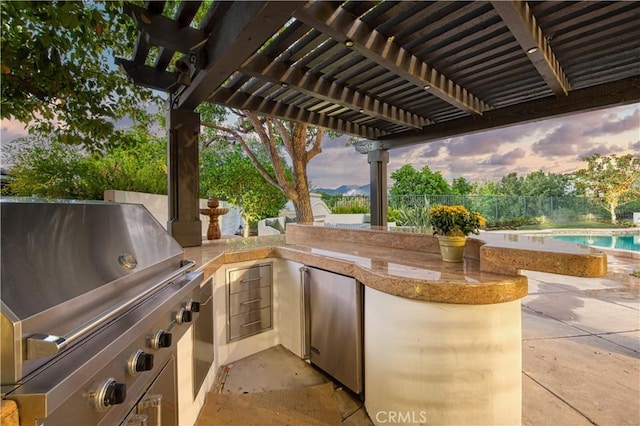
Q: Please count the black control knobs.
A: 5